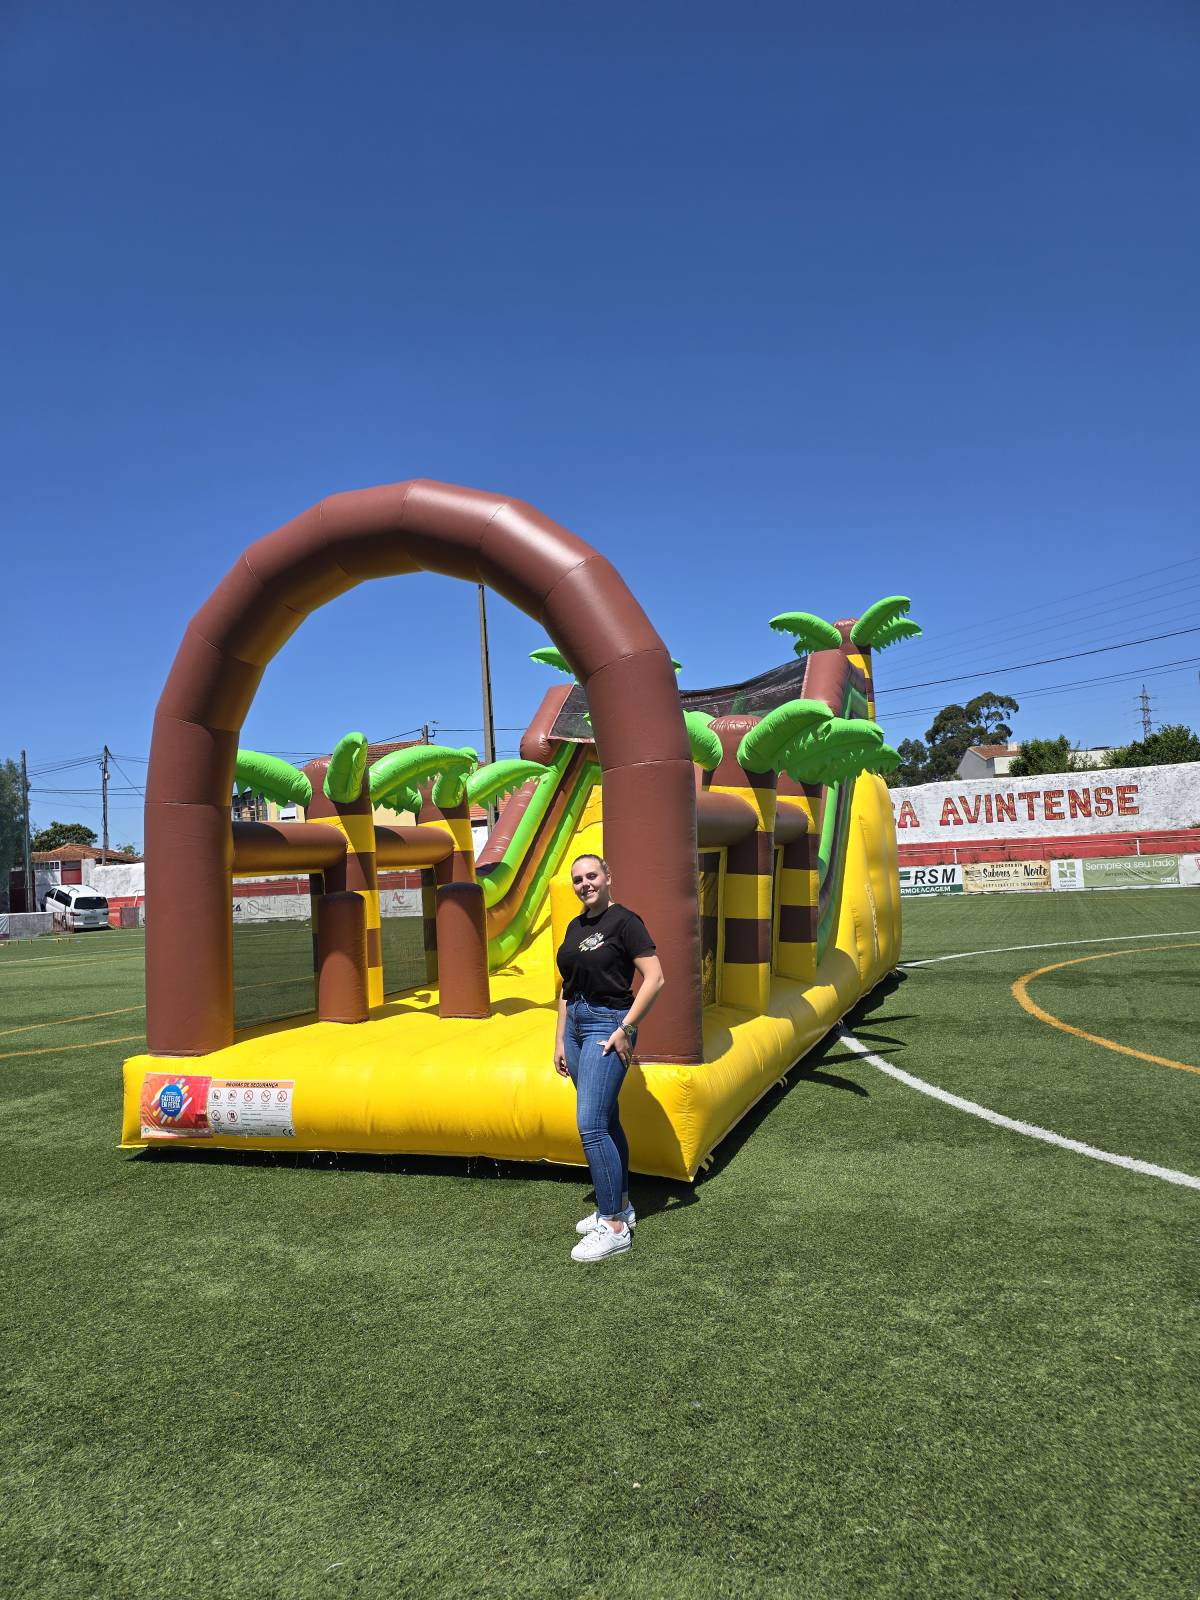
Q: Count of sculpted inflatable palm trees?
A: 6